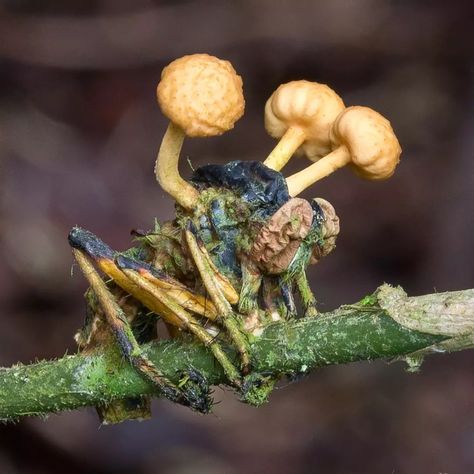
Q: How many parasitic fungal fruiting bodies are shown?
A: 3